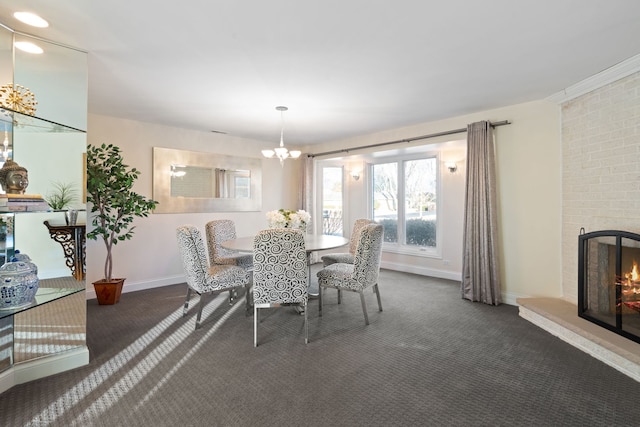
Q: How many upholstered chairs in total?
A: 5